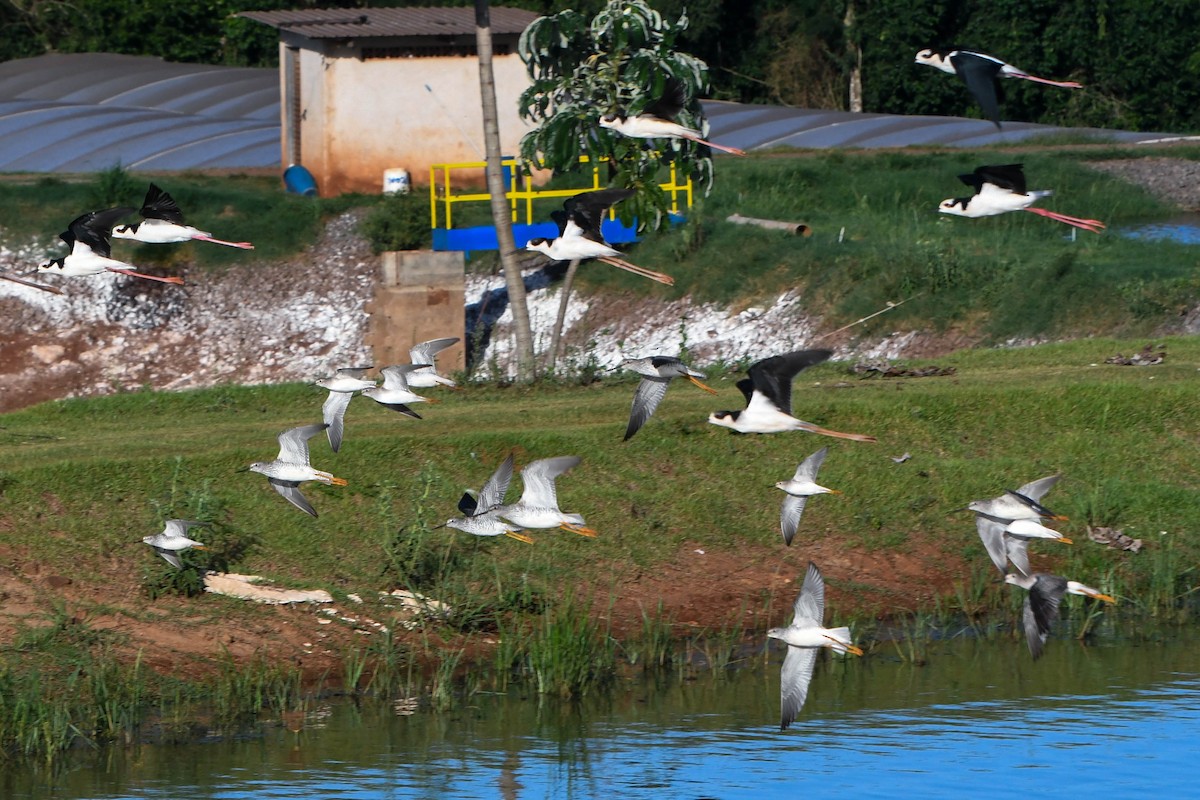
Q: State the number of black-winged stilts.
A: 7